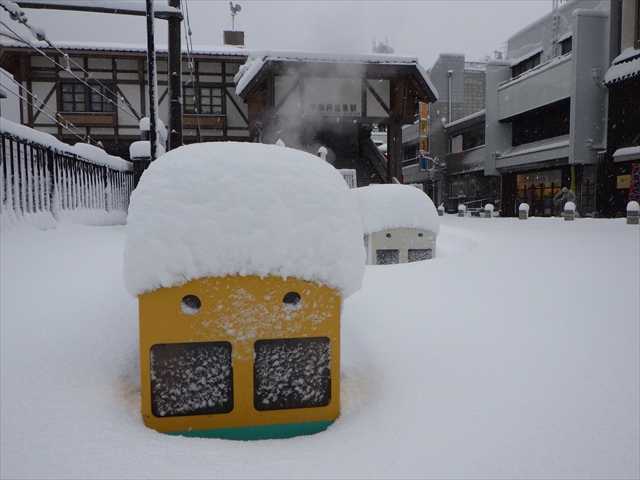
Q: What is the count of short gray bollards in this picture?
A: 6